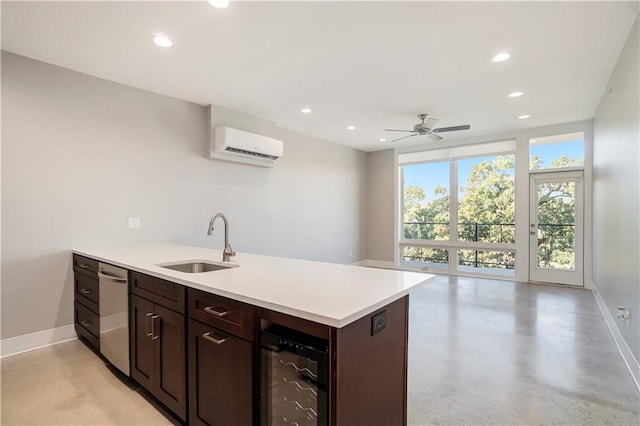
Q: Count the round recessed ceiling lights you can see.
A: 8